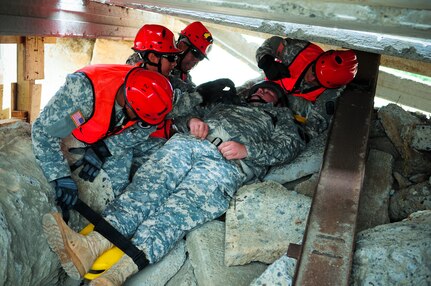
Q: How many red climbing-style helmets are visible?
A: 4